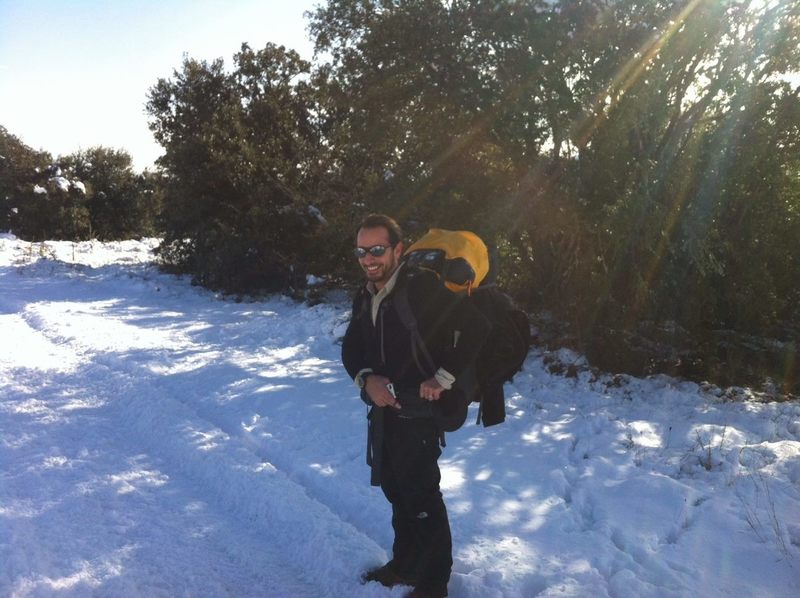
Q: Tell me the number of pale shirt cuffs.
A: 2